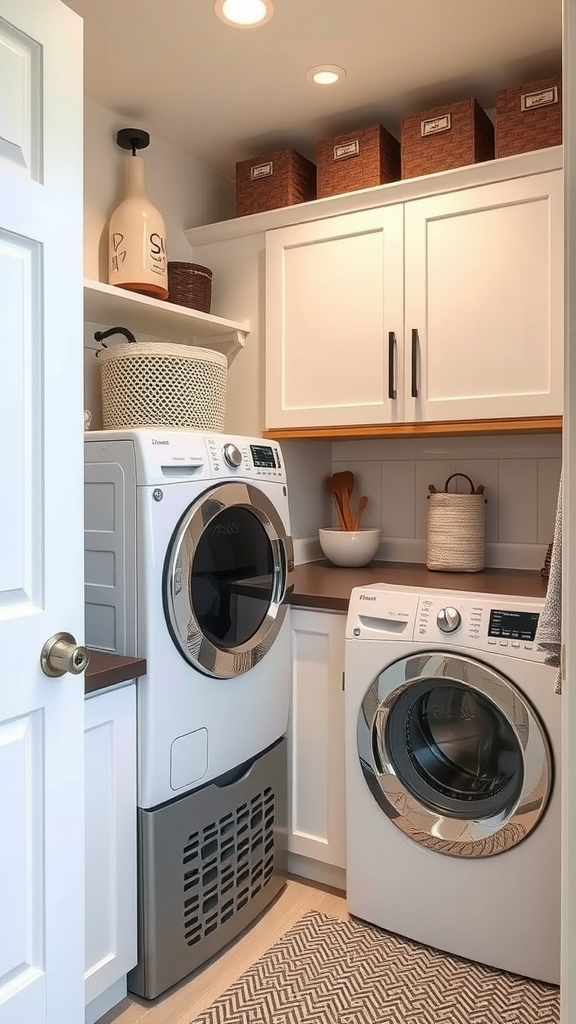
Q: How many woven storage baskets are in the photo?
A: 7